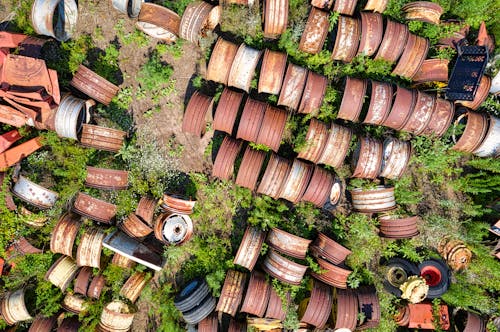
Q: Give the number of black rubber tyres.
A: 4